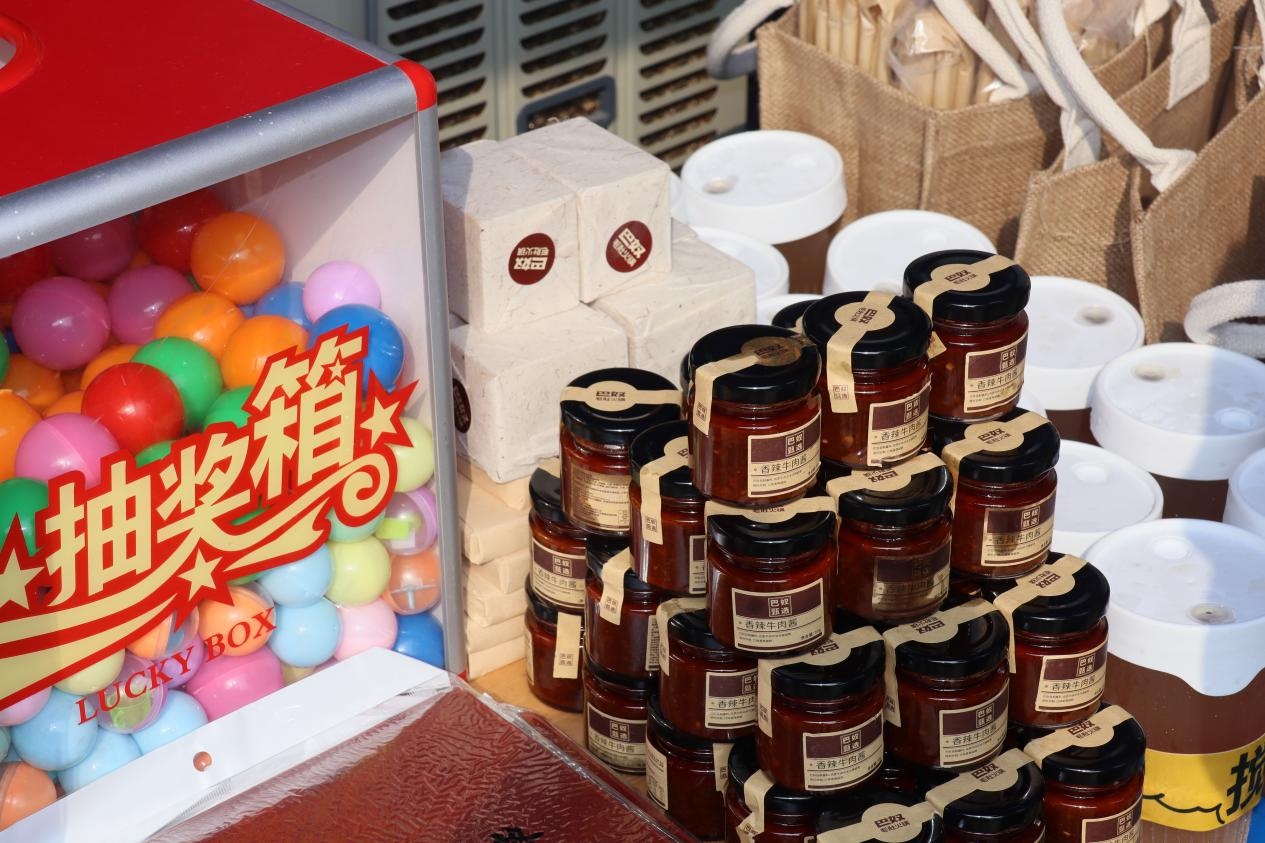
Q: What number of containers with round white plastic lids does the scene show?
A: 11